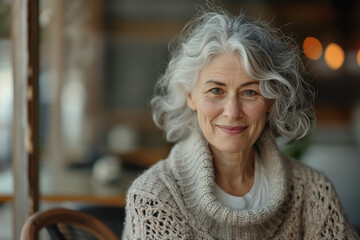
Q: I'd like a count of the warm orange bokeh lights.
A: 3